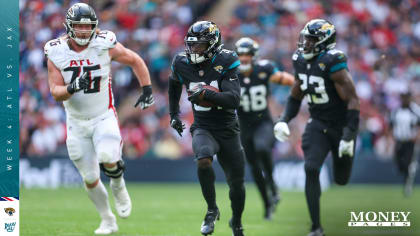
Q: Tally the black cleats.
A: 5